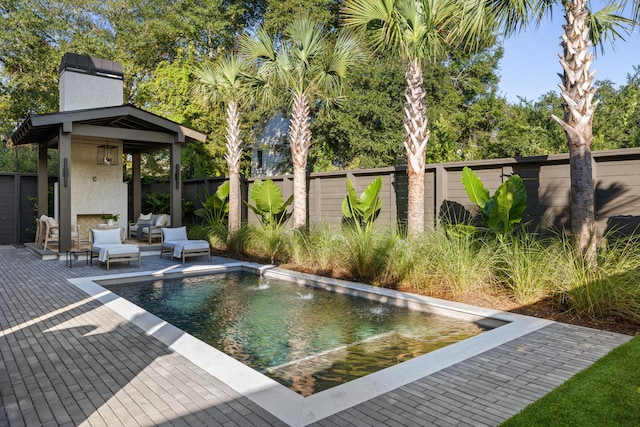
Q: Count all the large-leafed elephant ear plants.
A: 4